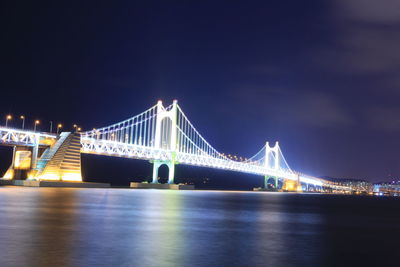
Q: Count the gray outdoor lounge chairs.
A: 0